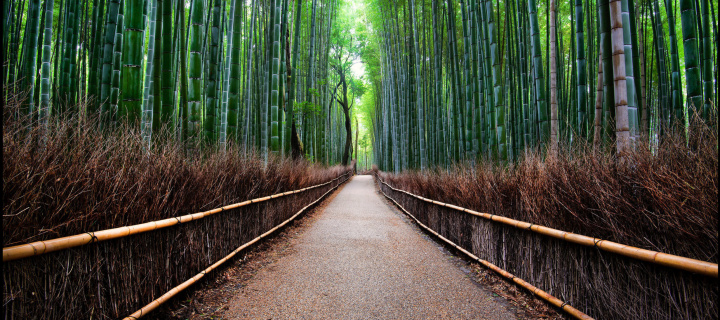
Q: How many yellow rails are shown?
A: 4